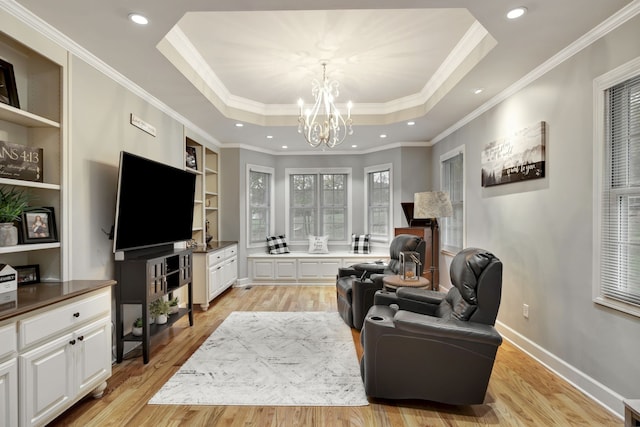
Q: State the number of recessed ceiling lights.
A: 9